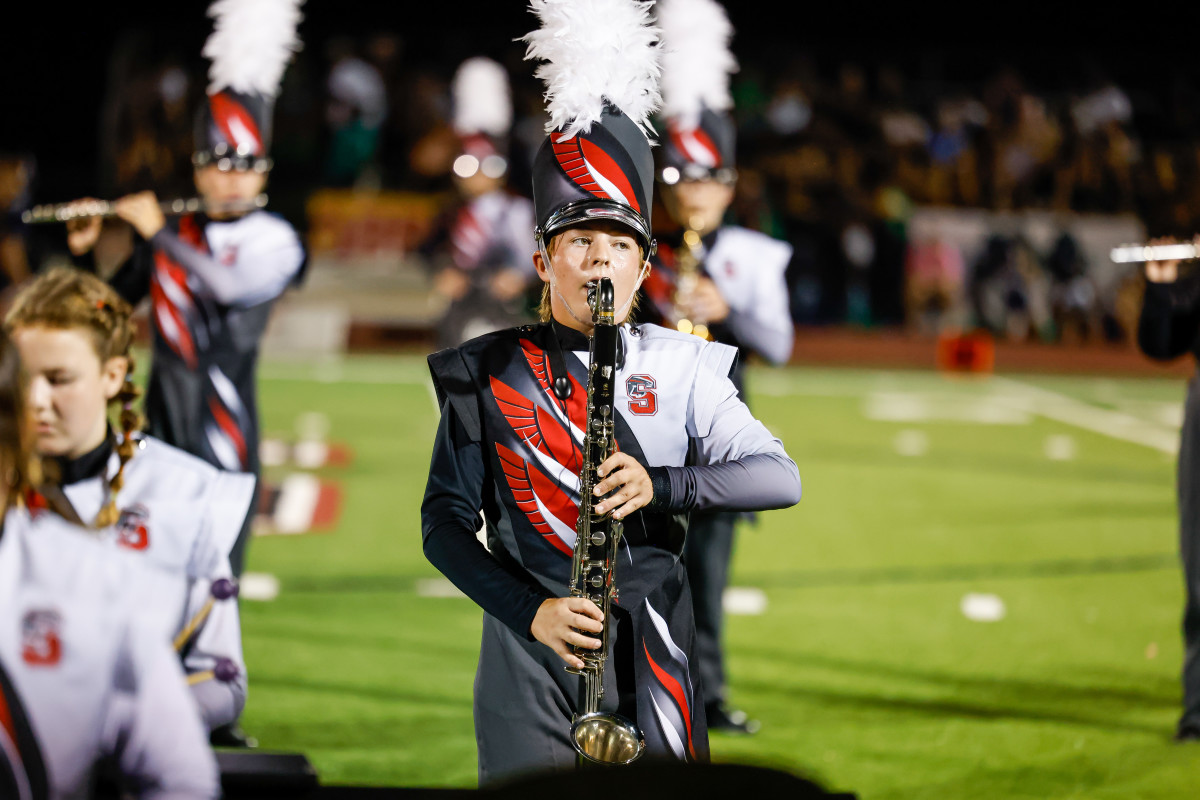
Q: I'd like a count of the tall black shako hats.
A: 4